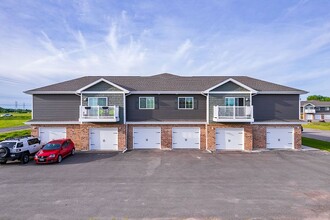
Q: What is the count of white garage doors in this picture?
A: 6